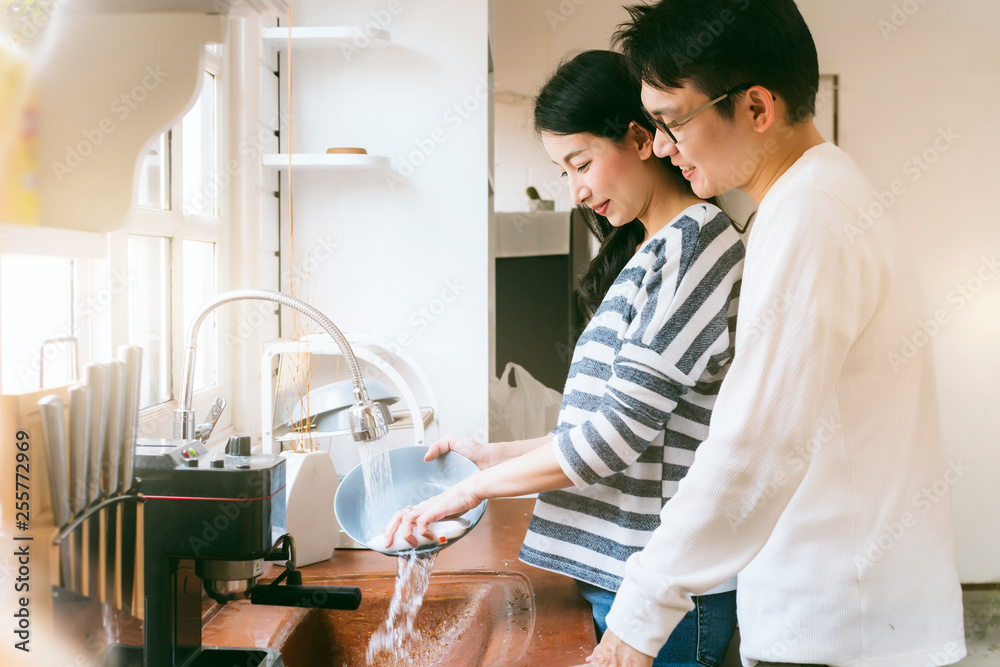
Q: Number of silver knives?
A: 5